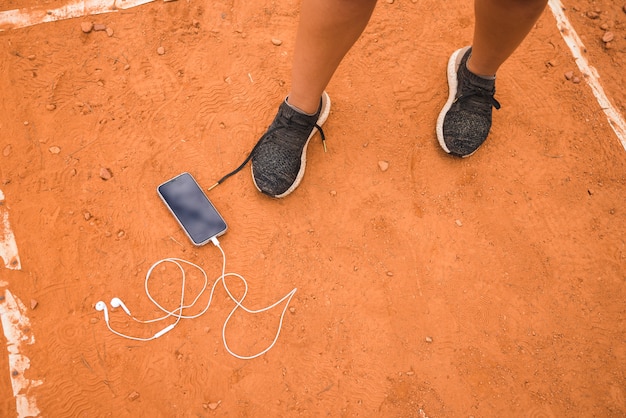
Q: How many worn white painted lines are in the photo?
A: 3